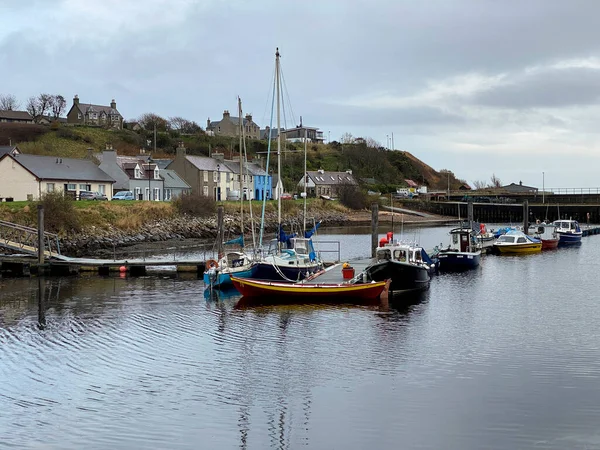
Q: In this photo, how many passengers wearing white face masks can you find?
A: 0